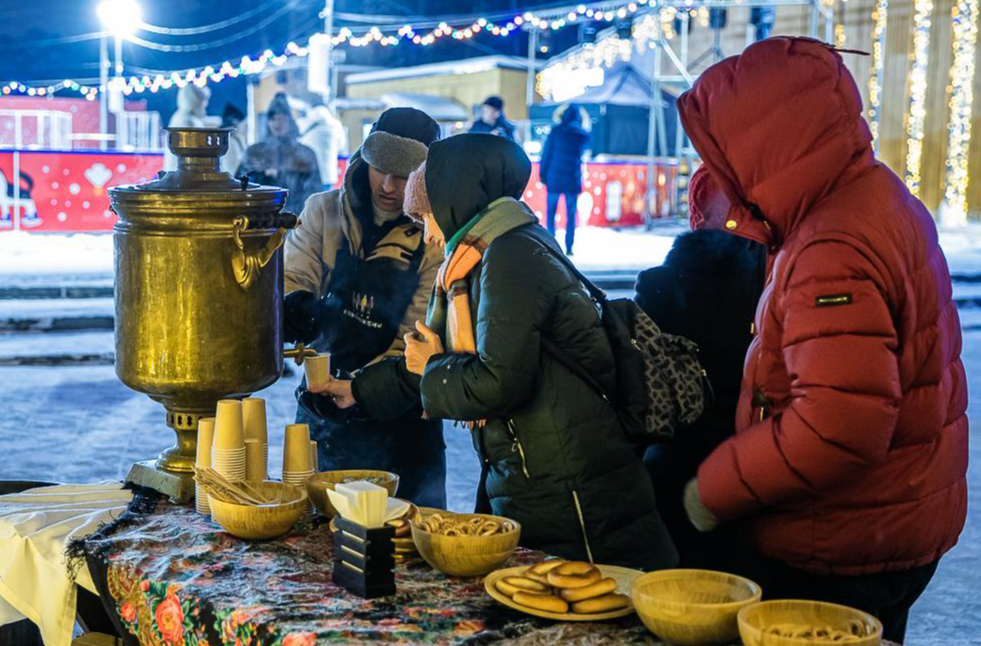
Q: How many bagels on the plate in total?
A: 6